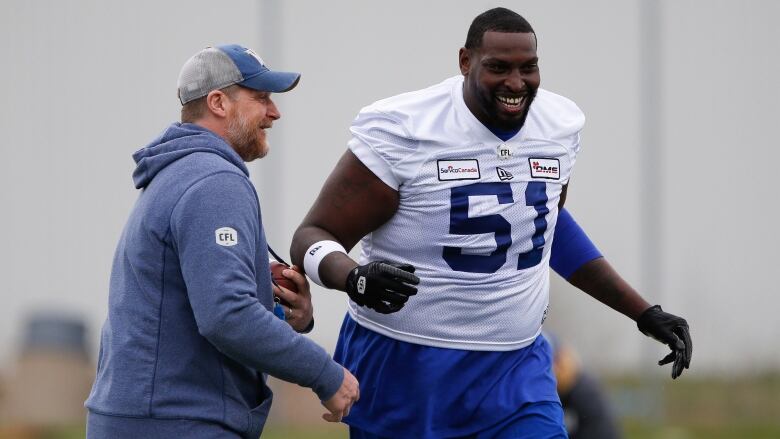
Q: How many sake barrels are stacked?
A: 0